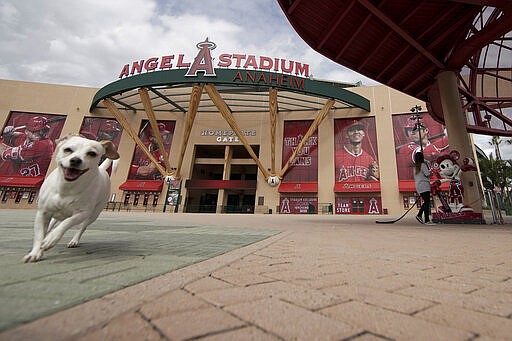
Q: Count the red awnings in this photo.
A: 5